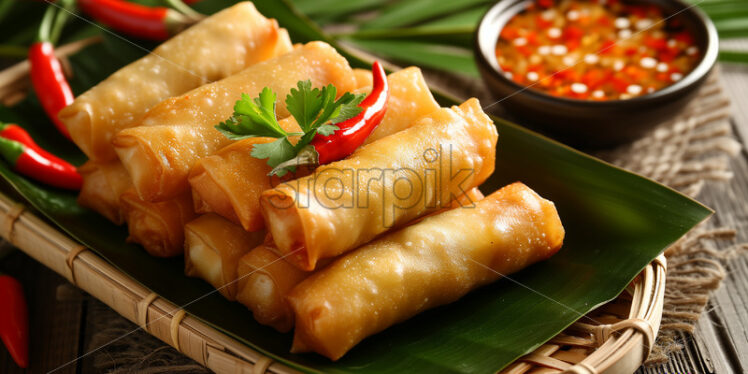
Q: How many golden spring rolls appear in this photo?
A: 9